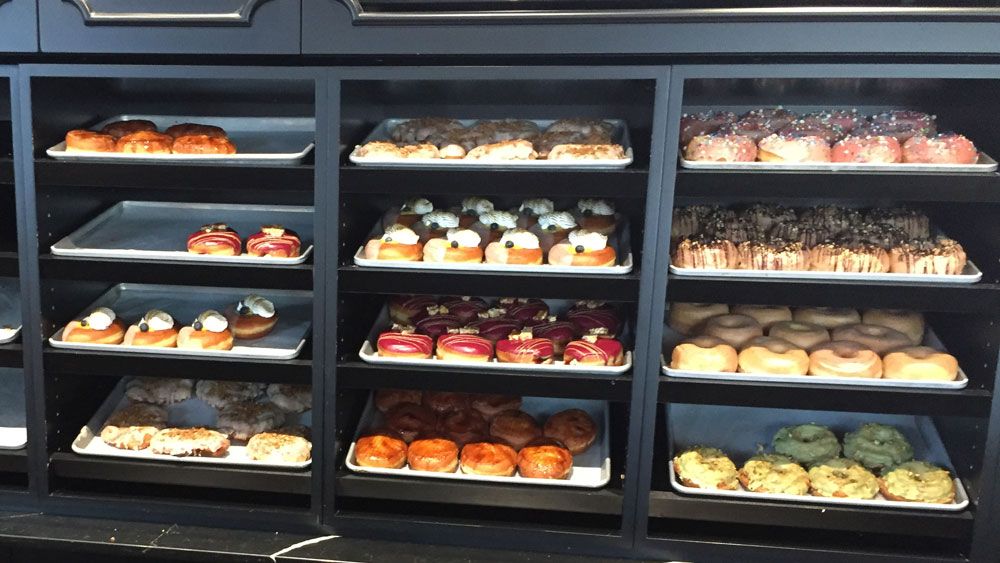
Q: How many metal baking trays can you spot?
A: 14